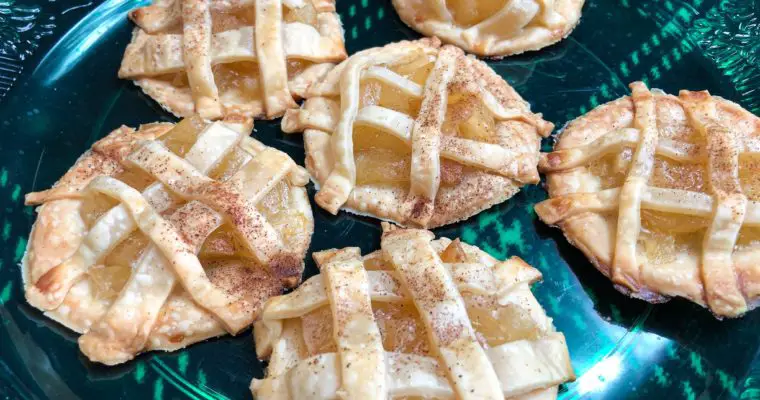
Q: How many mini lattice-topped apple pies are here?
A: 6